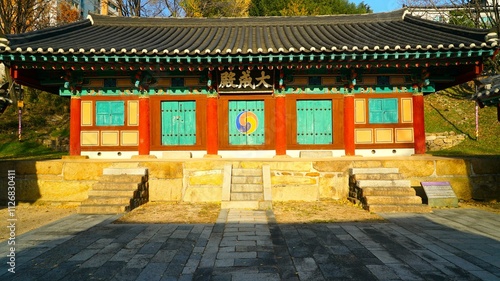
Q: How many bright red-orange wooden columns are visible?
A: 6